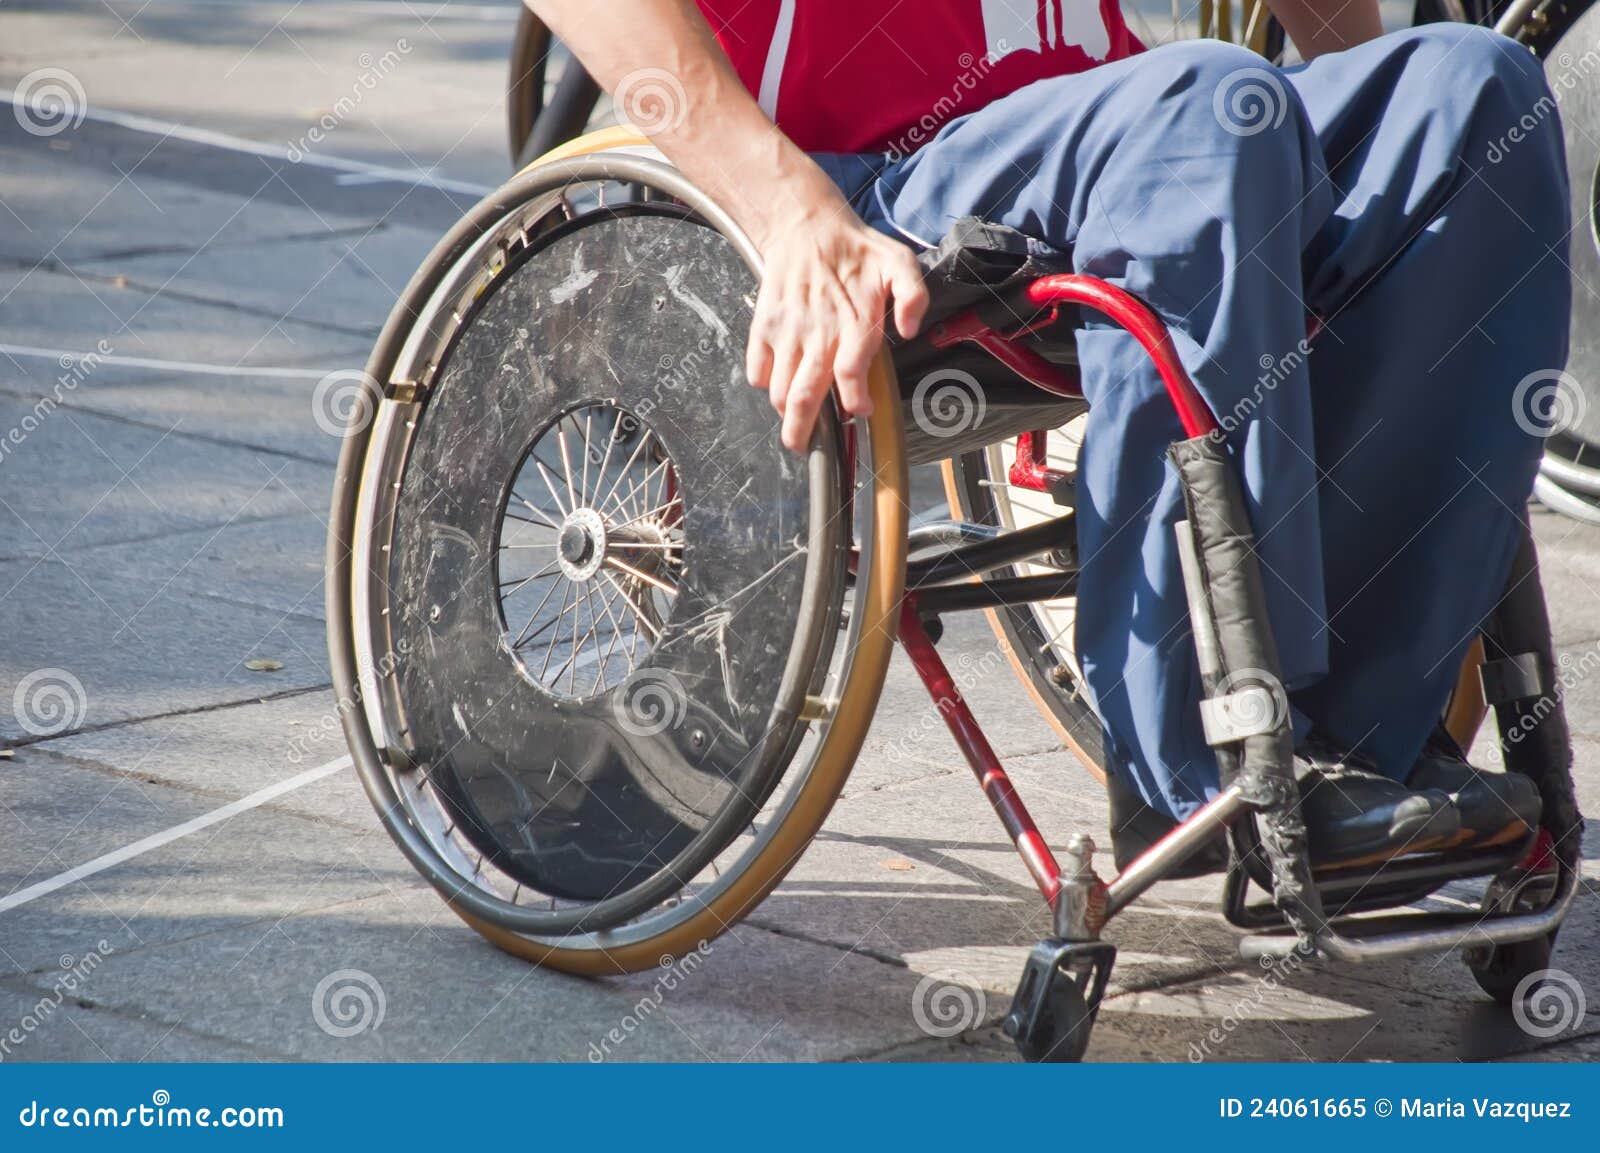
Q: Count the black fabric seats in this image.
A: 1